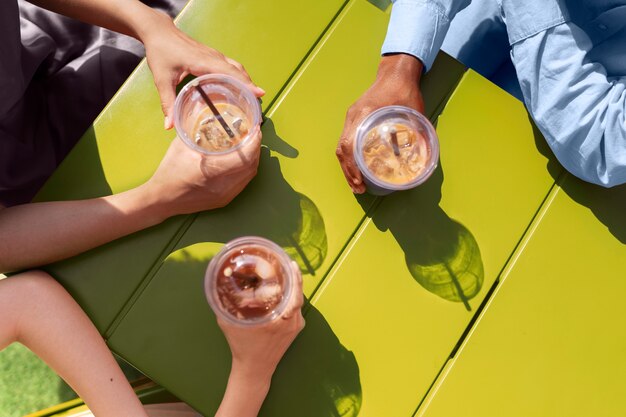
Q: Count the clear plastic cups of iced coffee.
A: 3